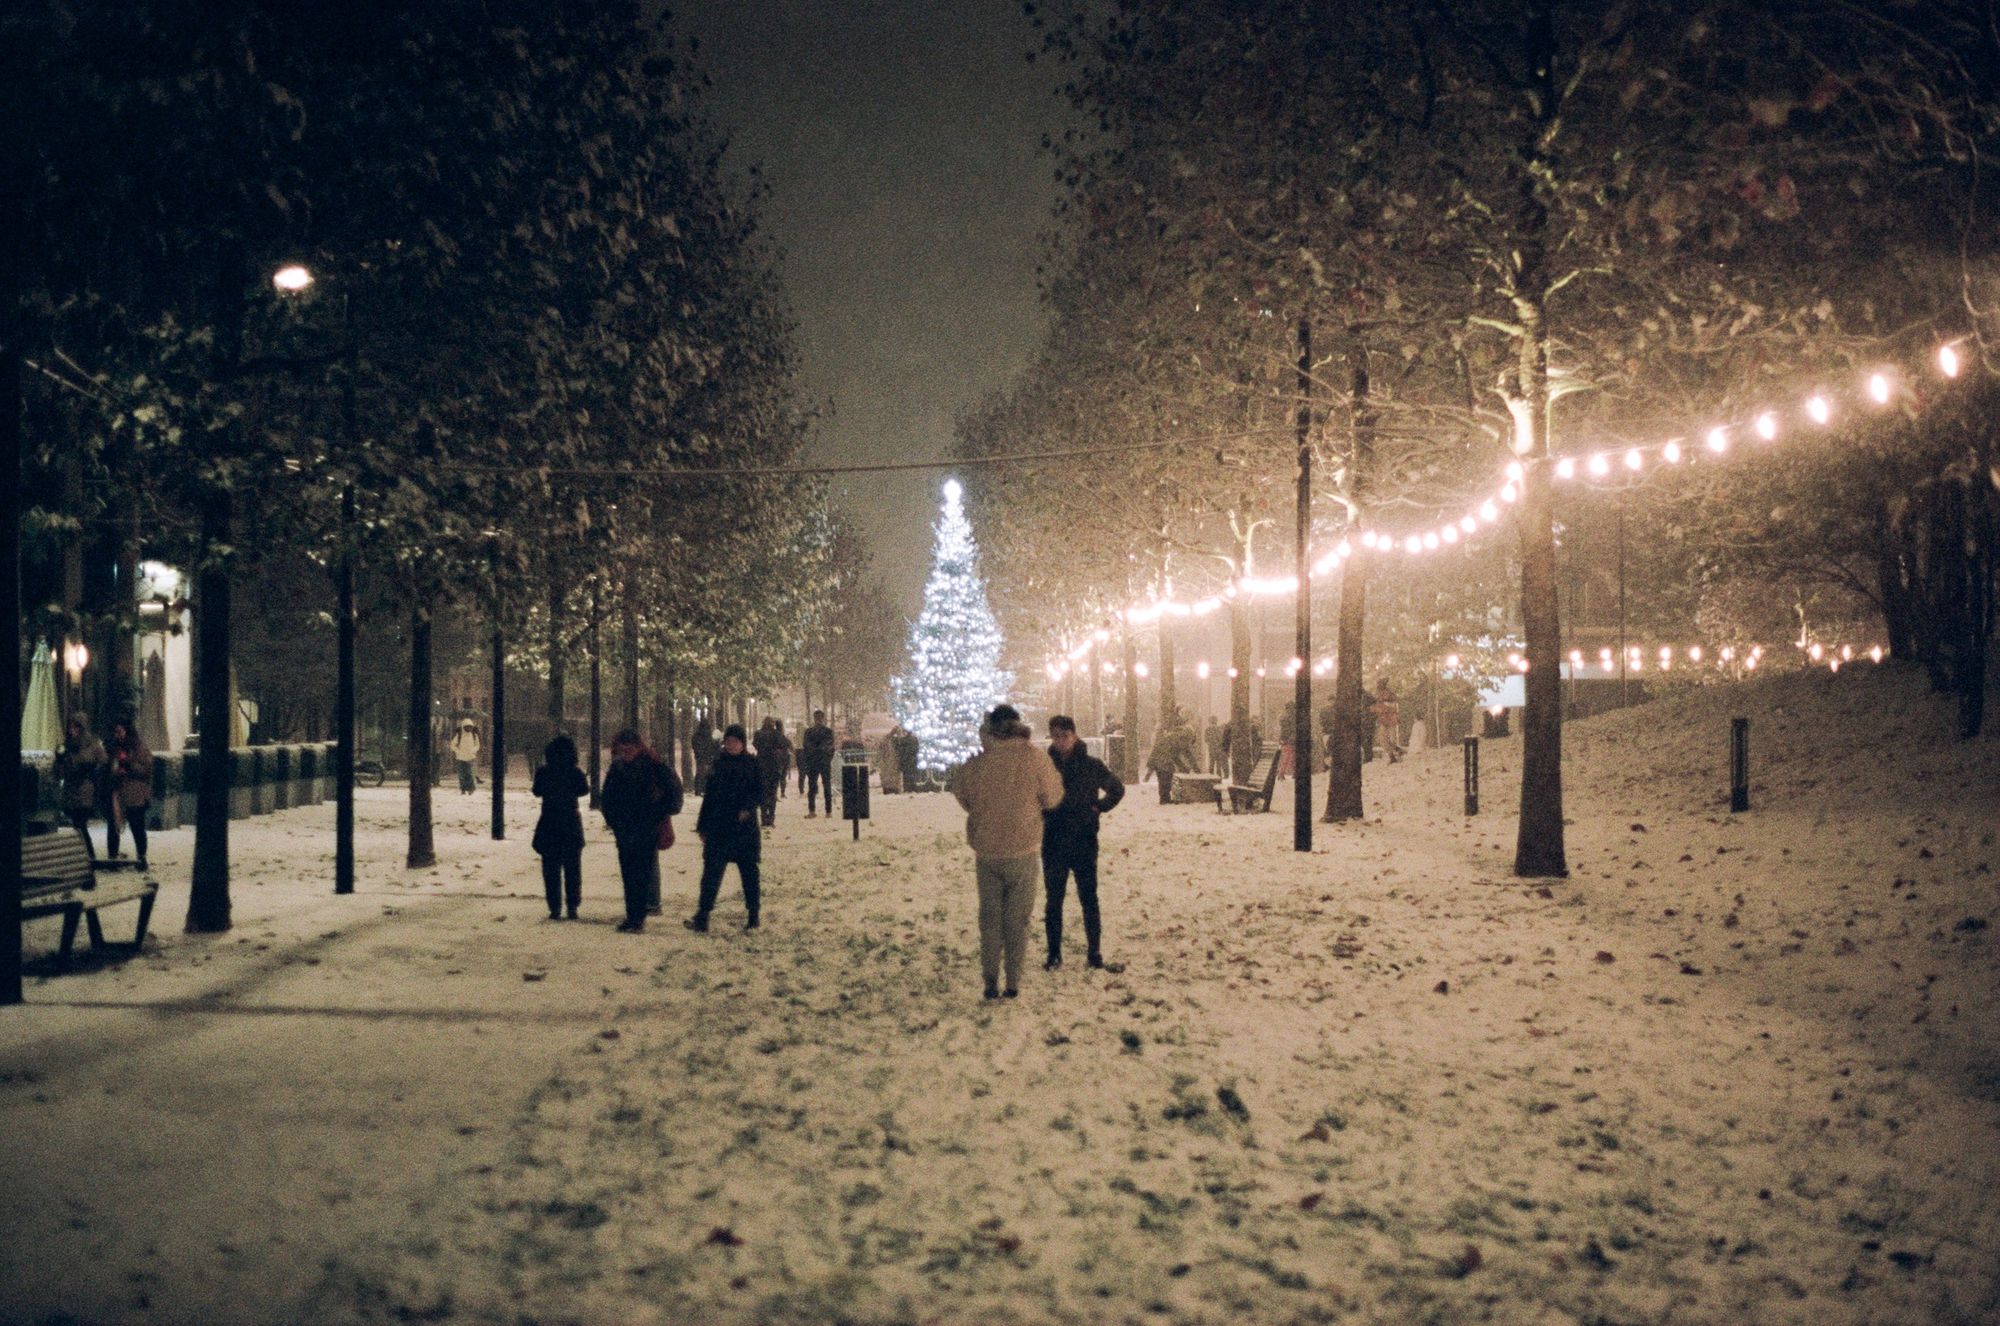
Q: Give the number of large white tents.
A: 0